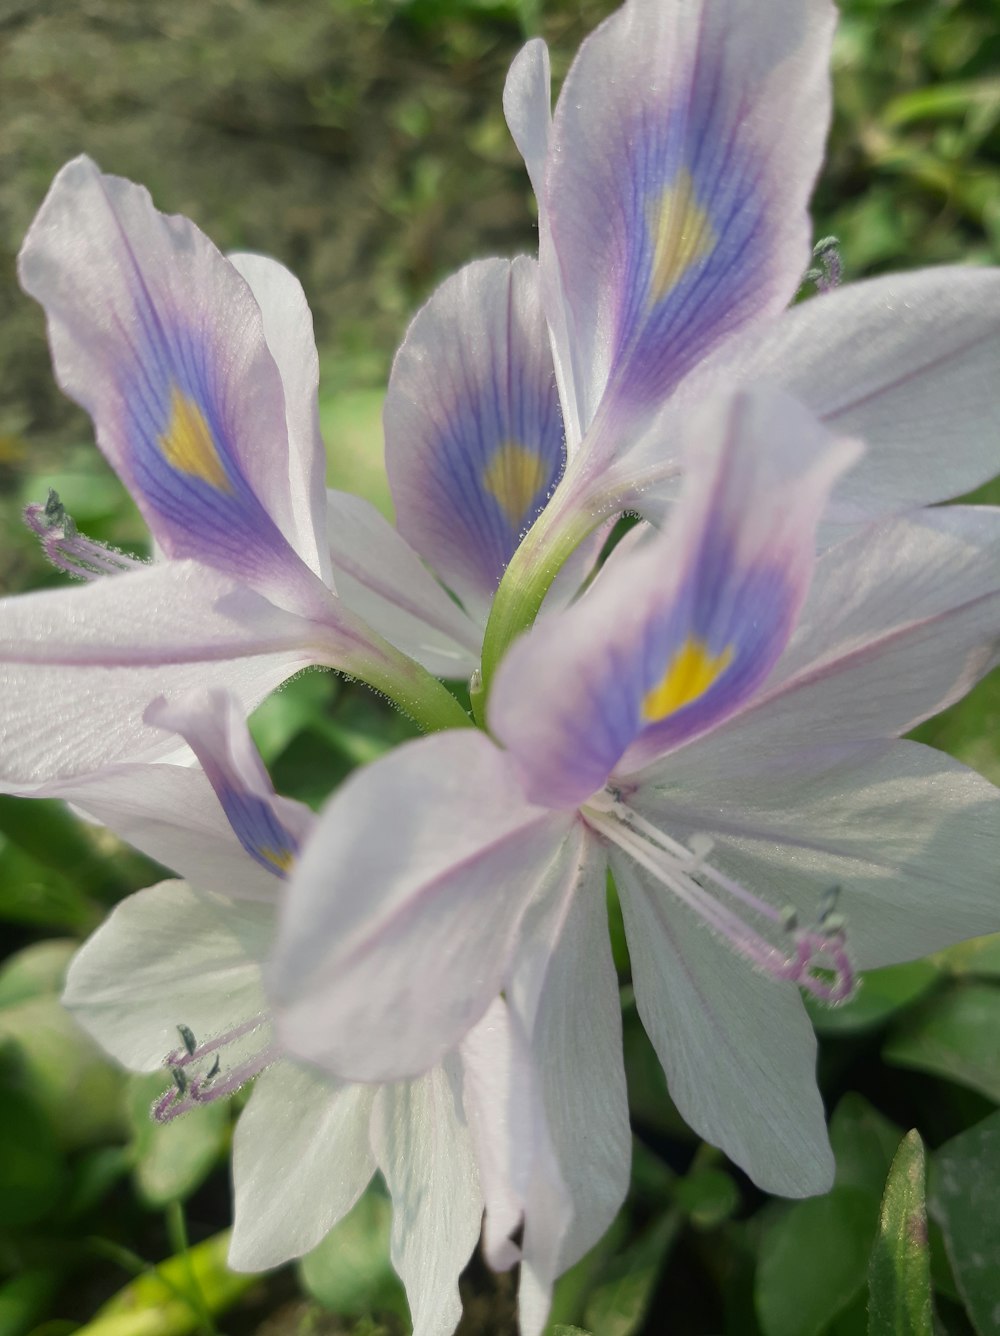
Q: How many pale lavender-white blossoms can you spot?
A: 5